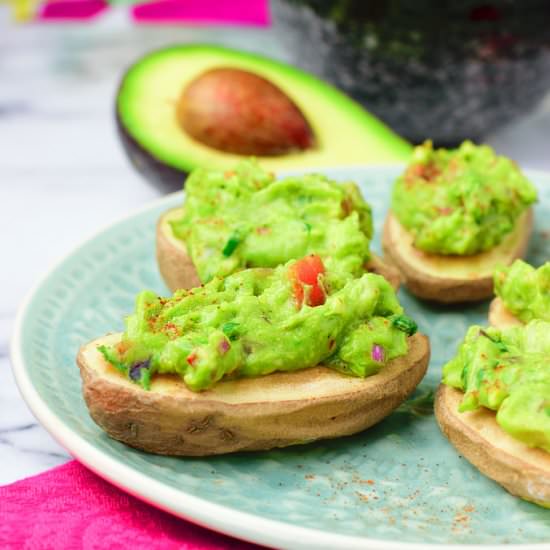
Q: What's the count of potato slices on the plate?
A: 5